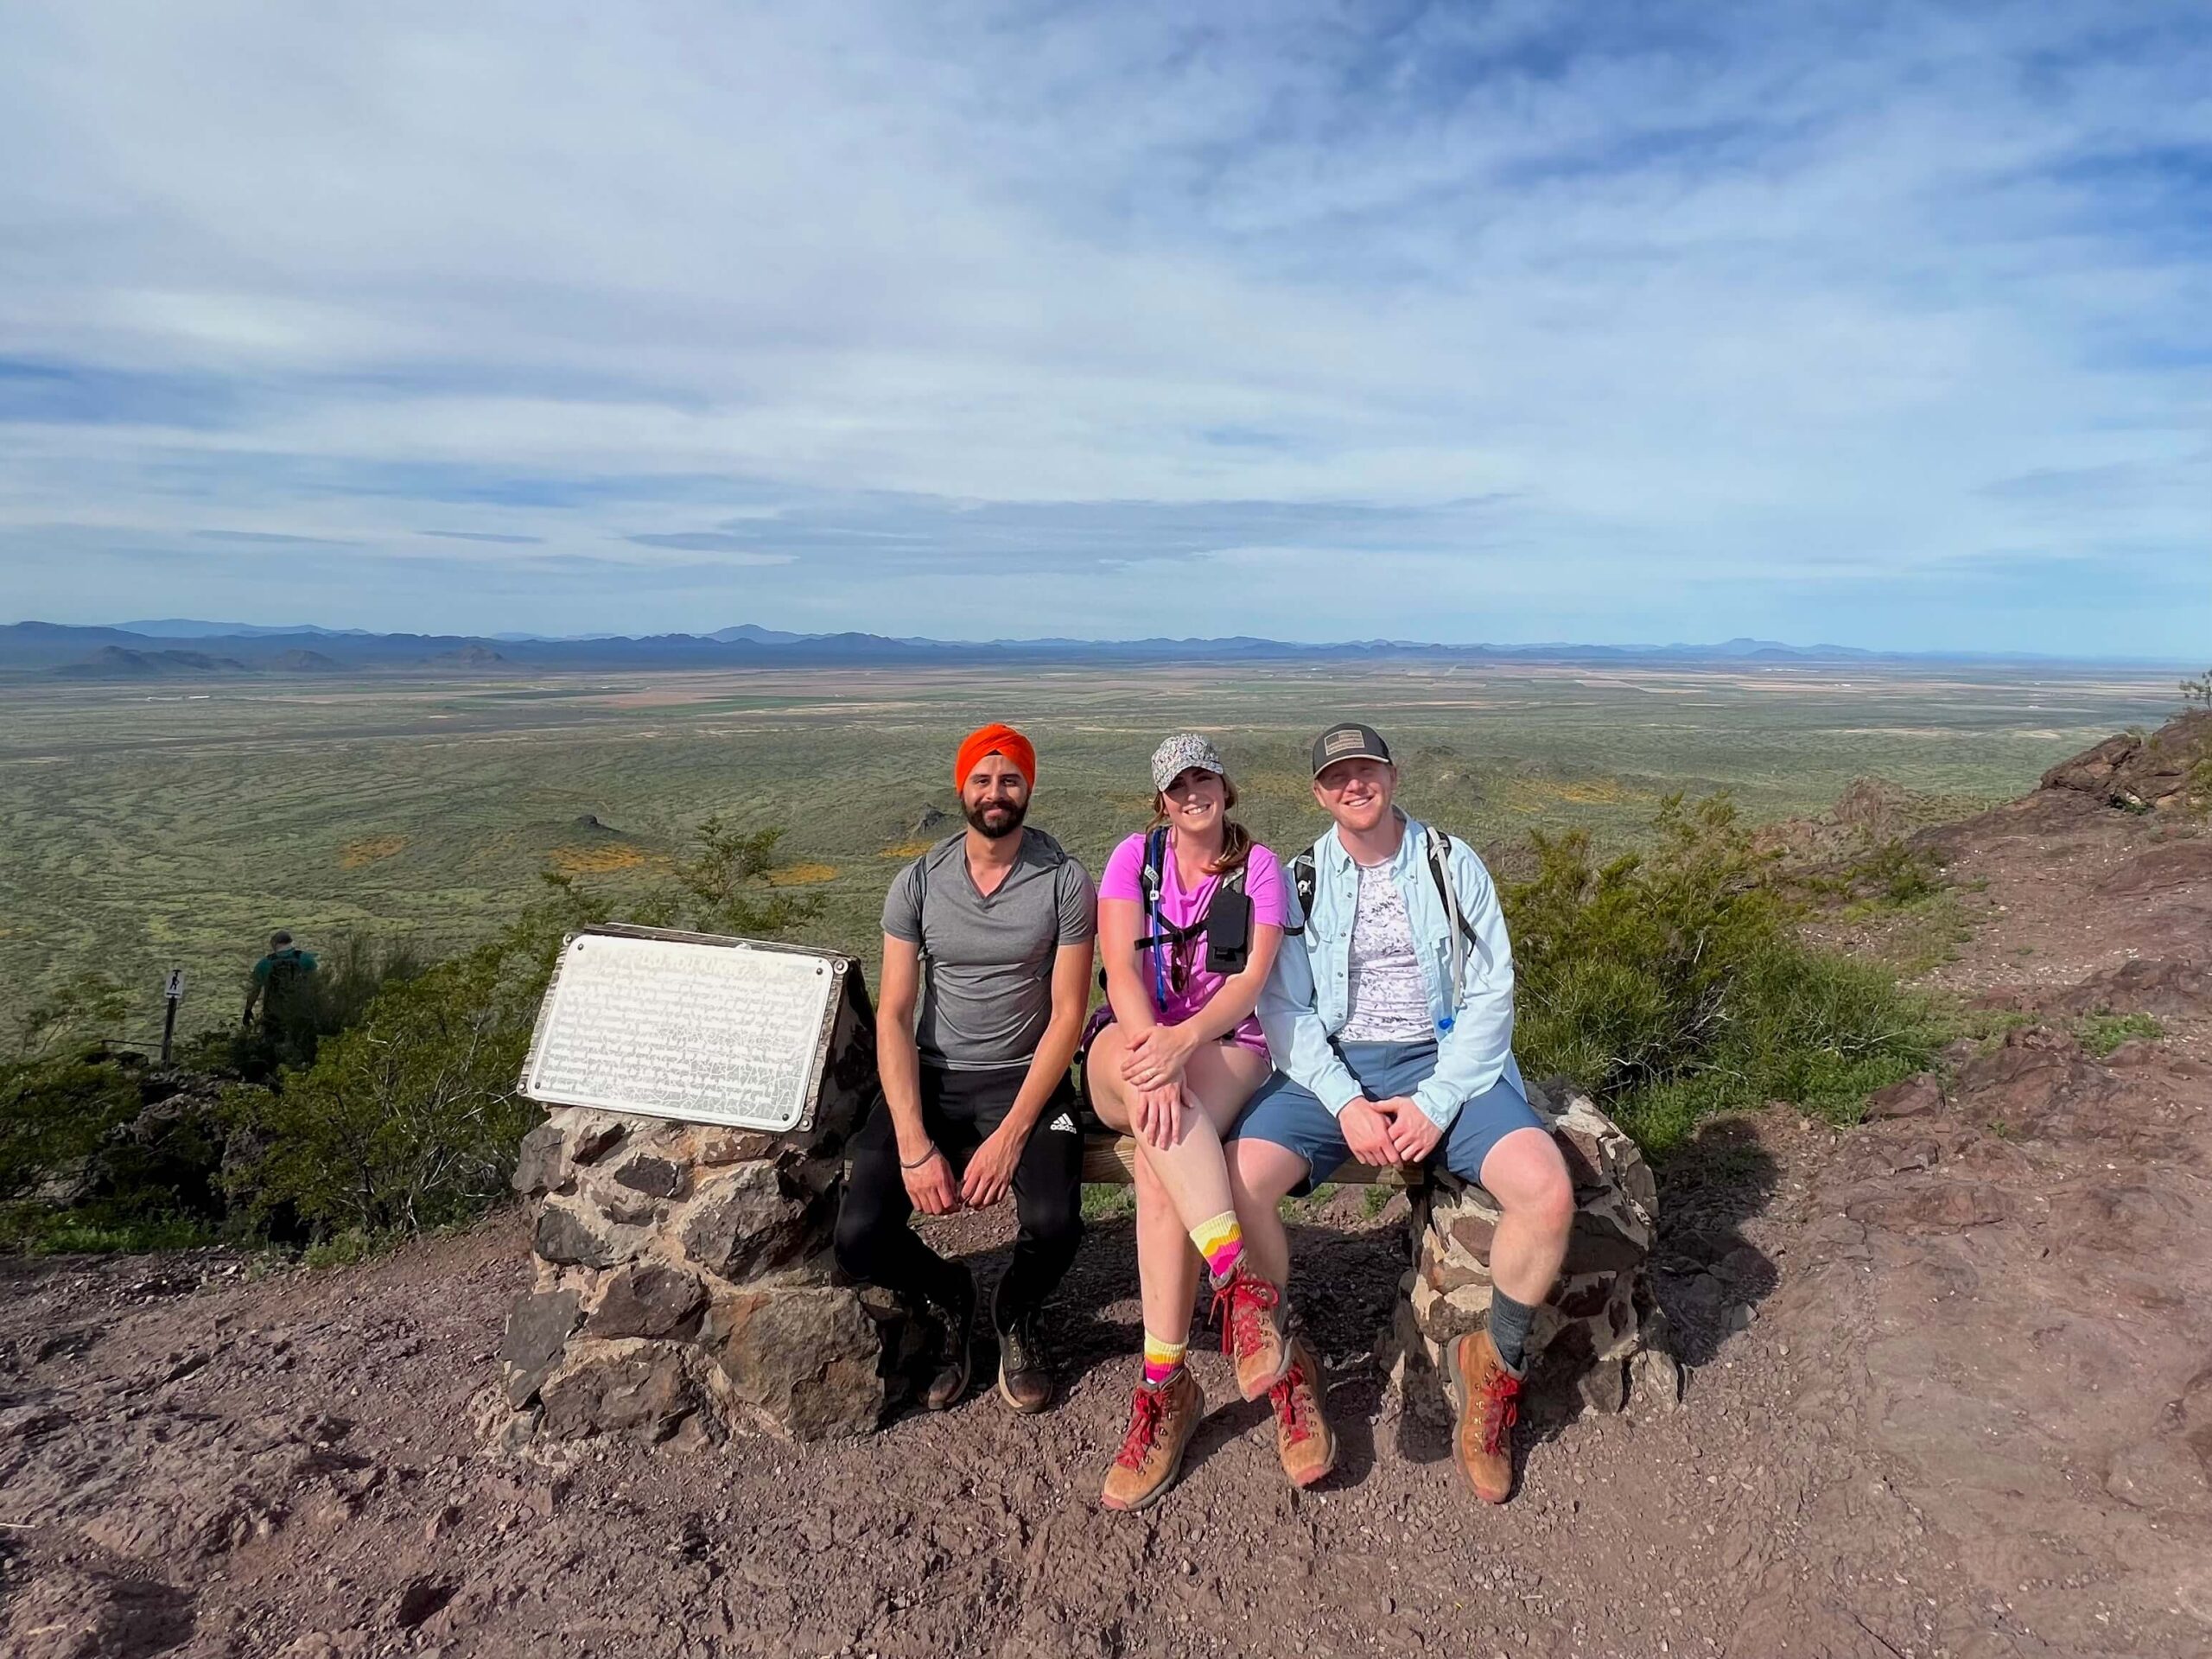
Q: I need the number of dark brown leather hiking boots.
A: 2